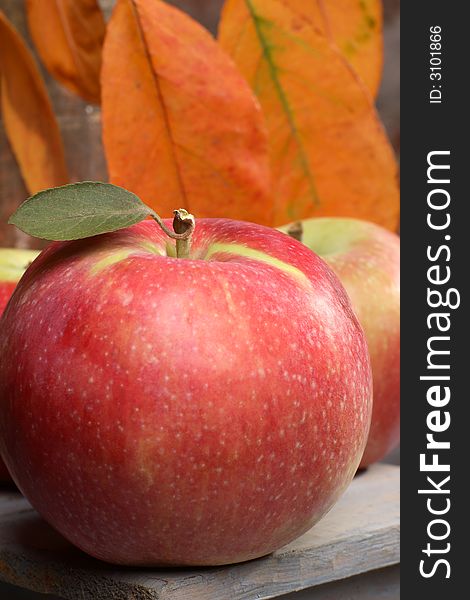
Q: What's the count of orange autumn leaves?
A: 5